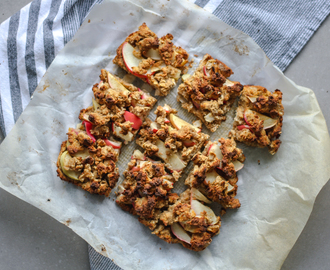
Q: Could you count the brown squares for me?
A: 9